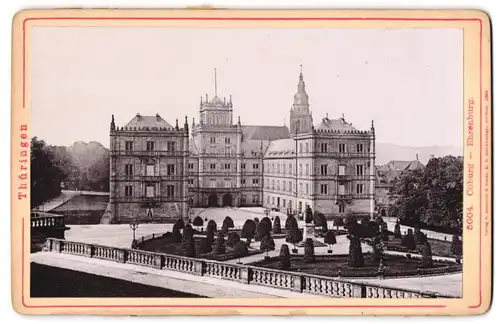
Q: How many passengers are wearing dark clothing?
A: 0